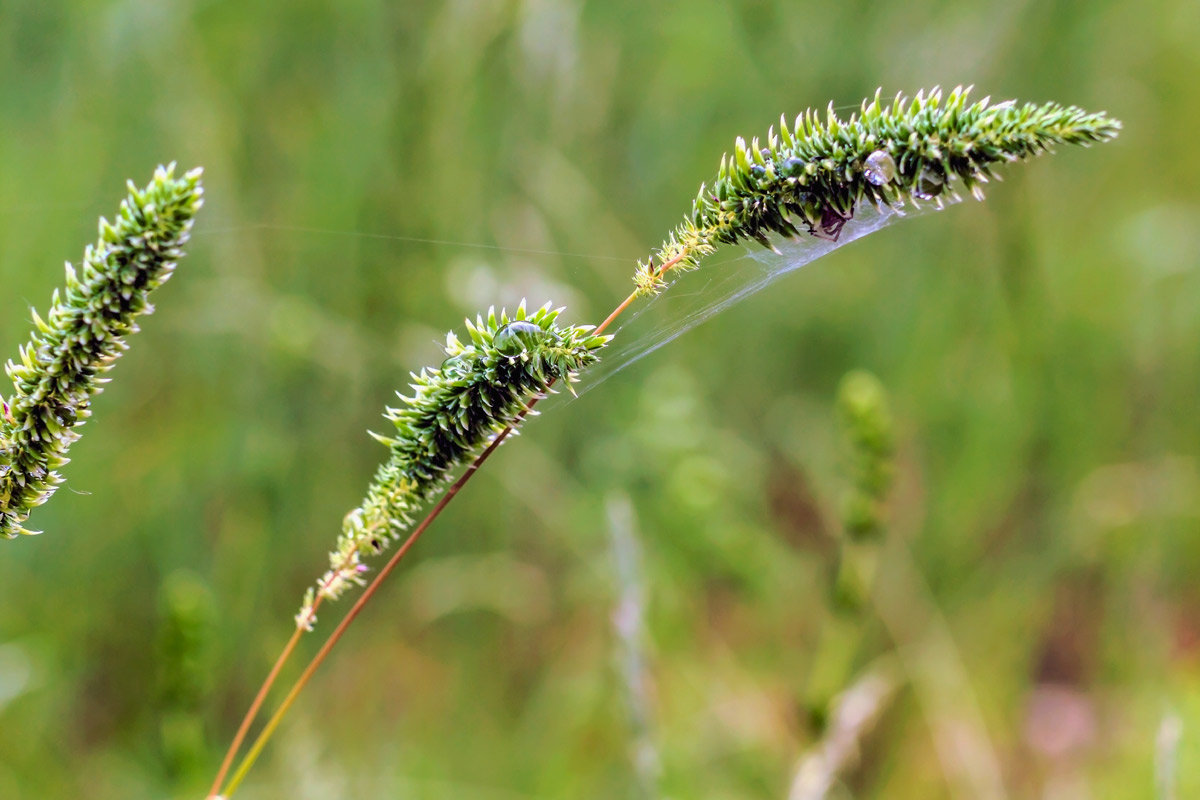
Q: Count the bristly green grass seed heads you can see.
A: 3